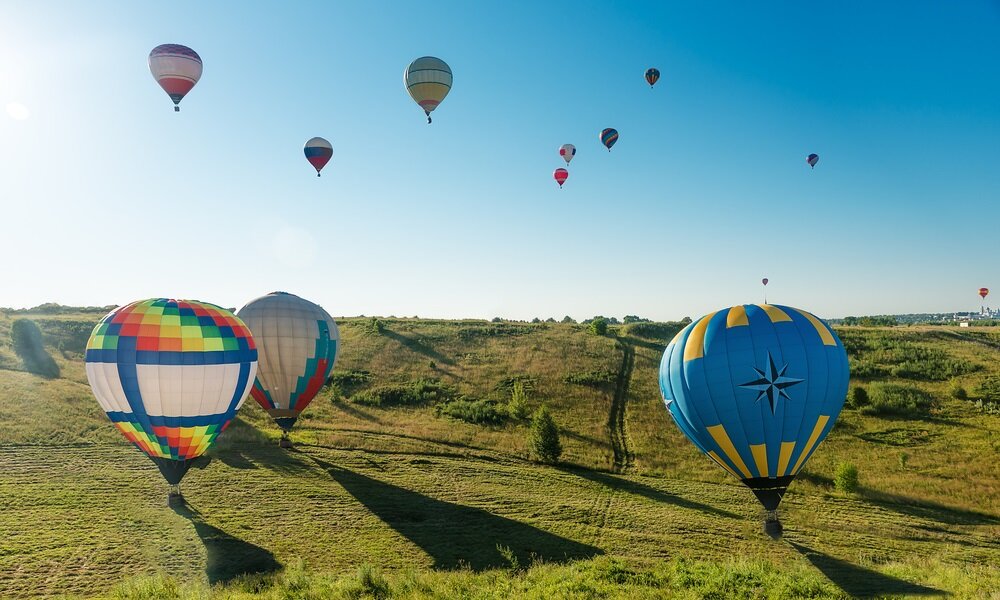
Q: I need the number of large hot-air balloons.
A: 3